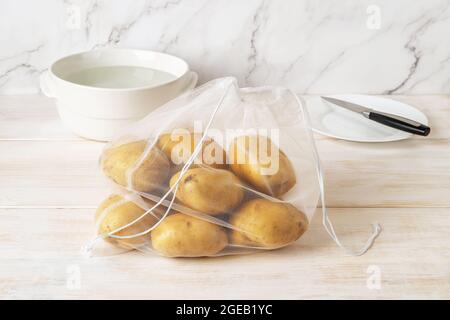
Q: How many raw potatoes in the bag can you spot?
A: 7